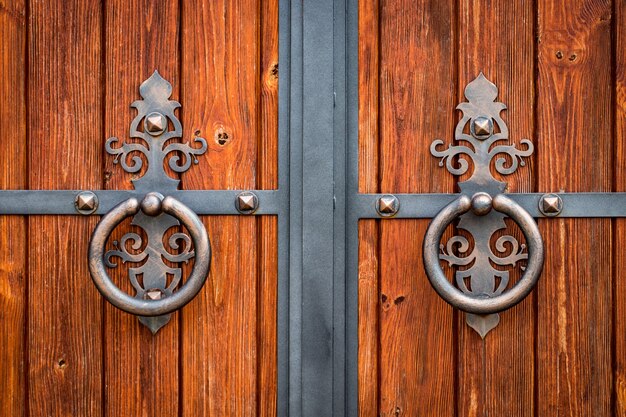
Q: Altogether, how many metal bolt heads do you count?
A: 7